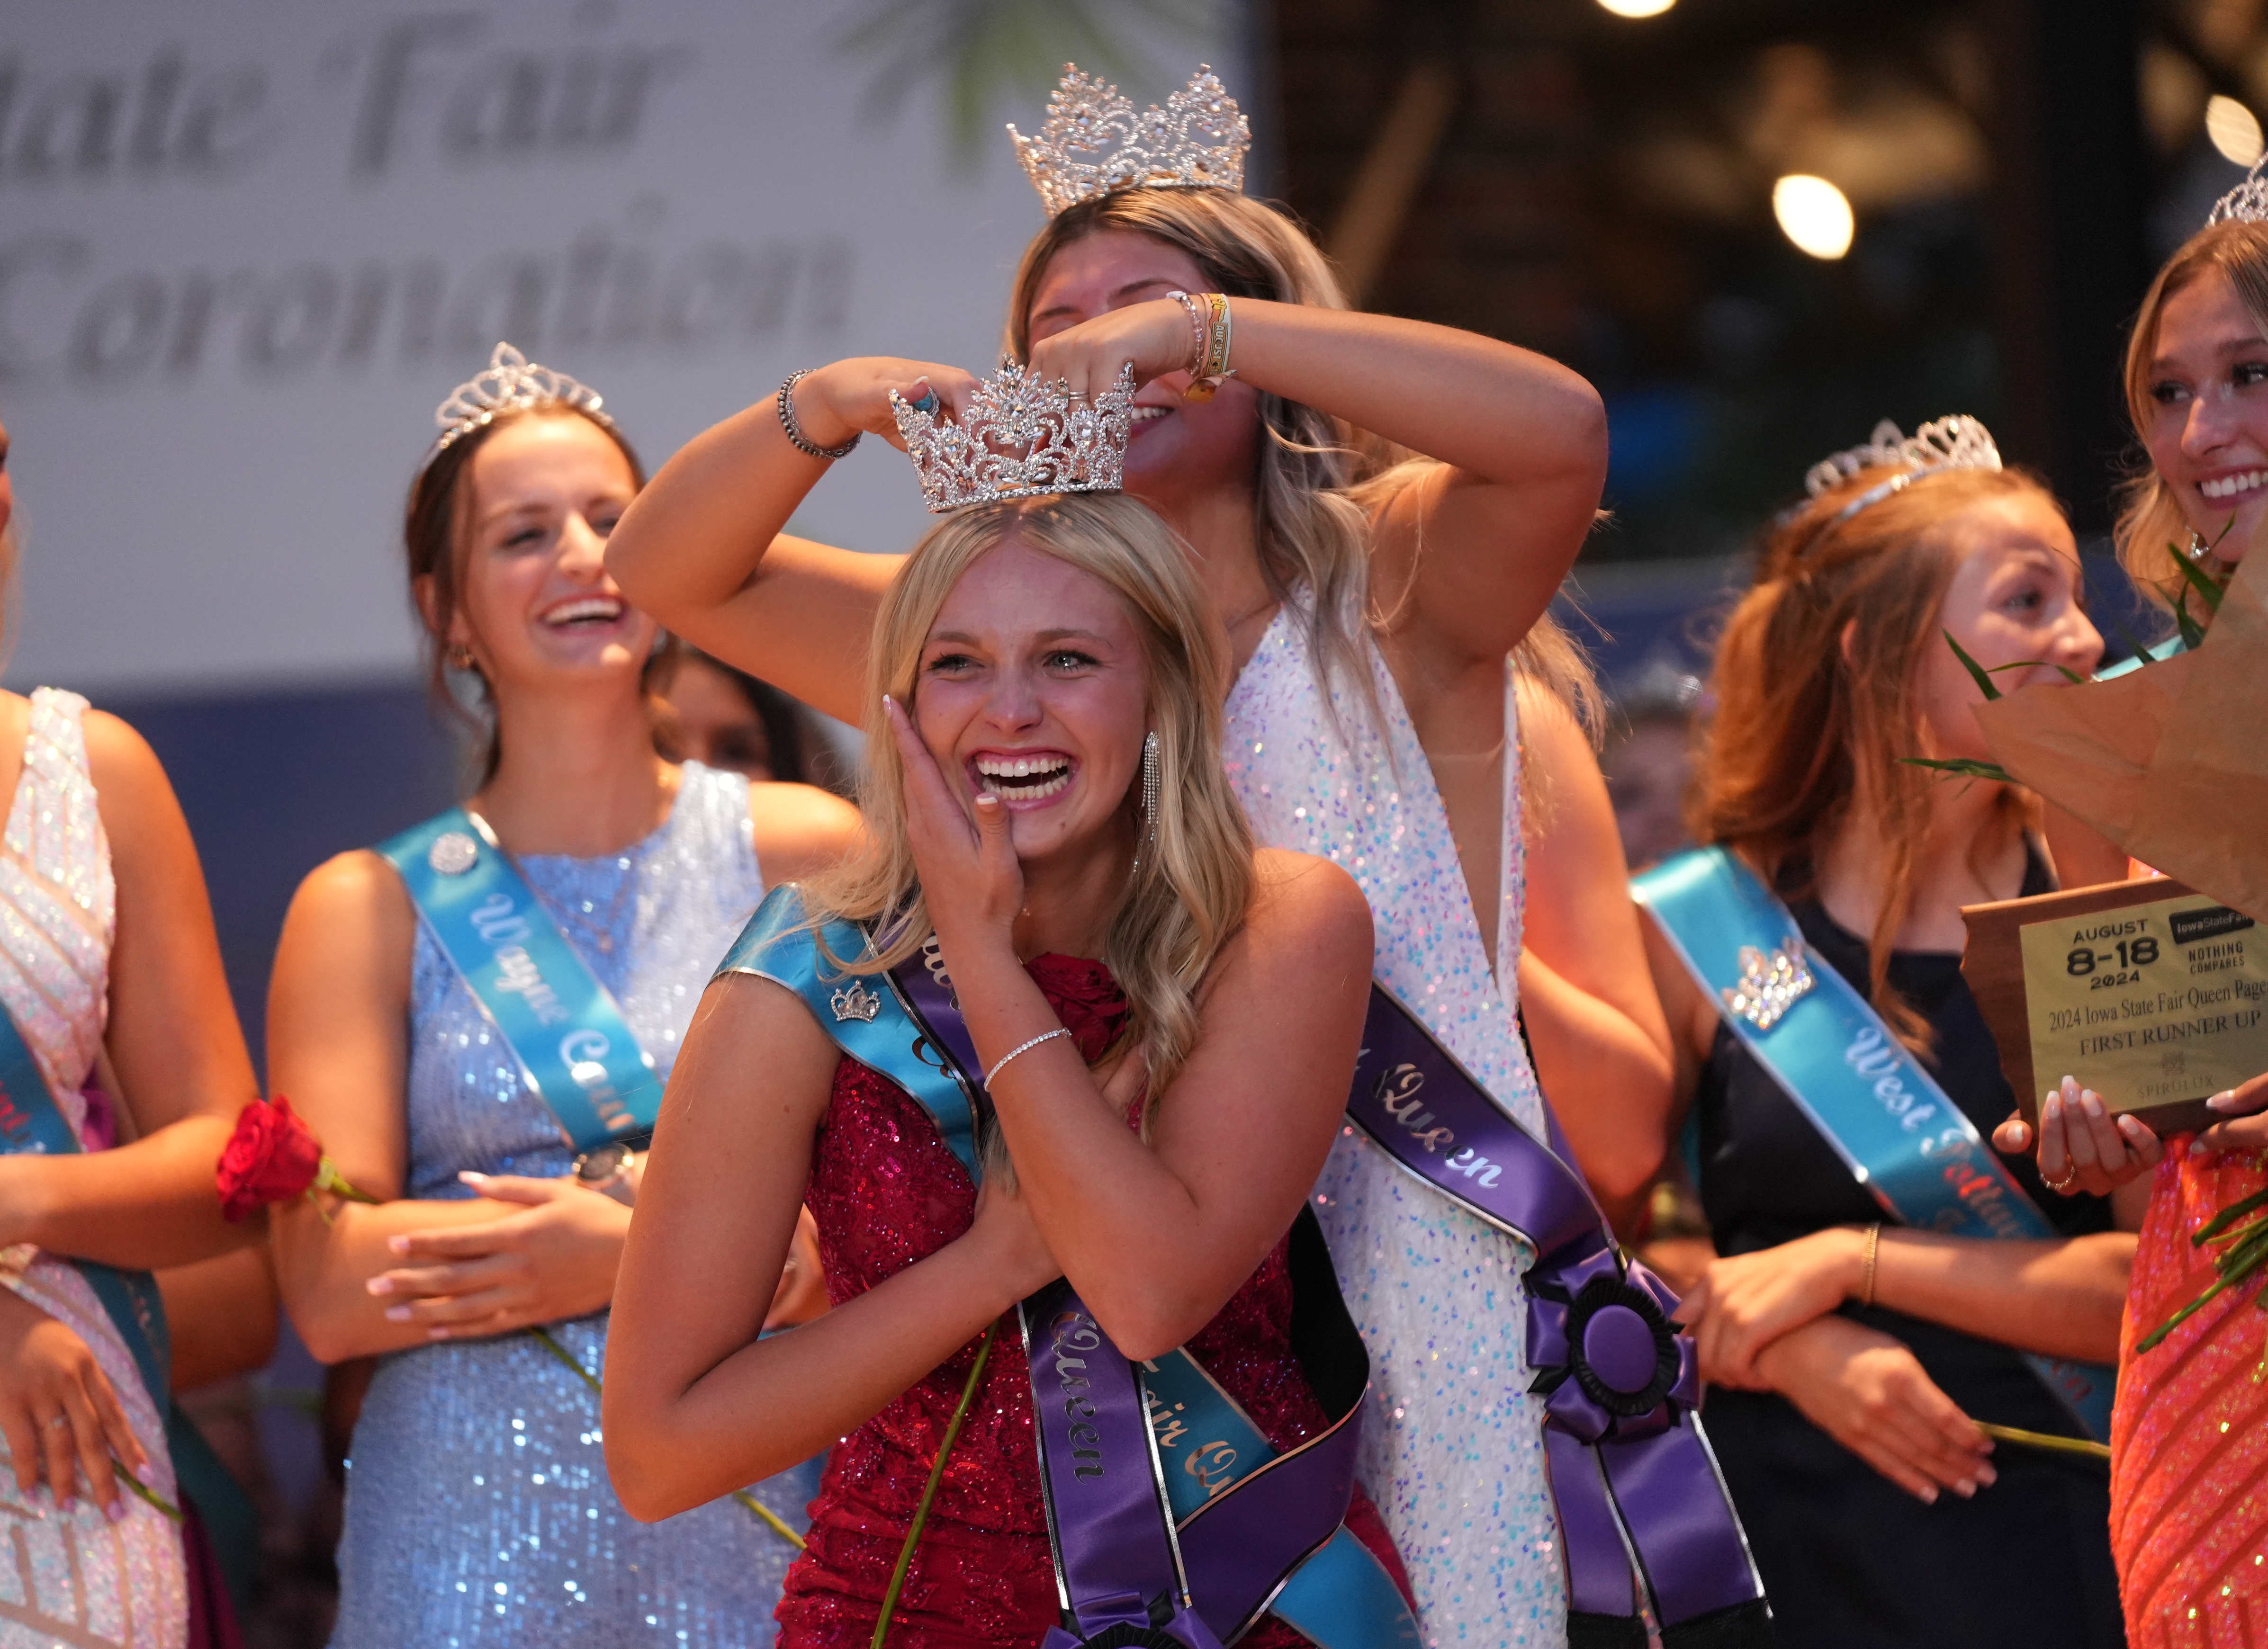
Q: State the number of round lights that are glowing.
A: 3